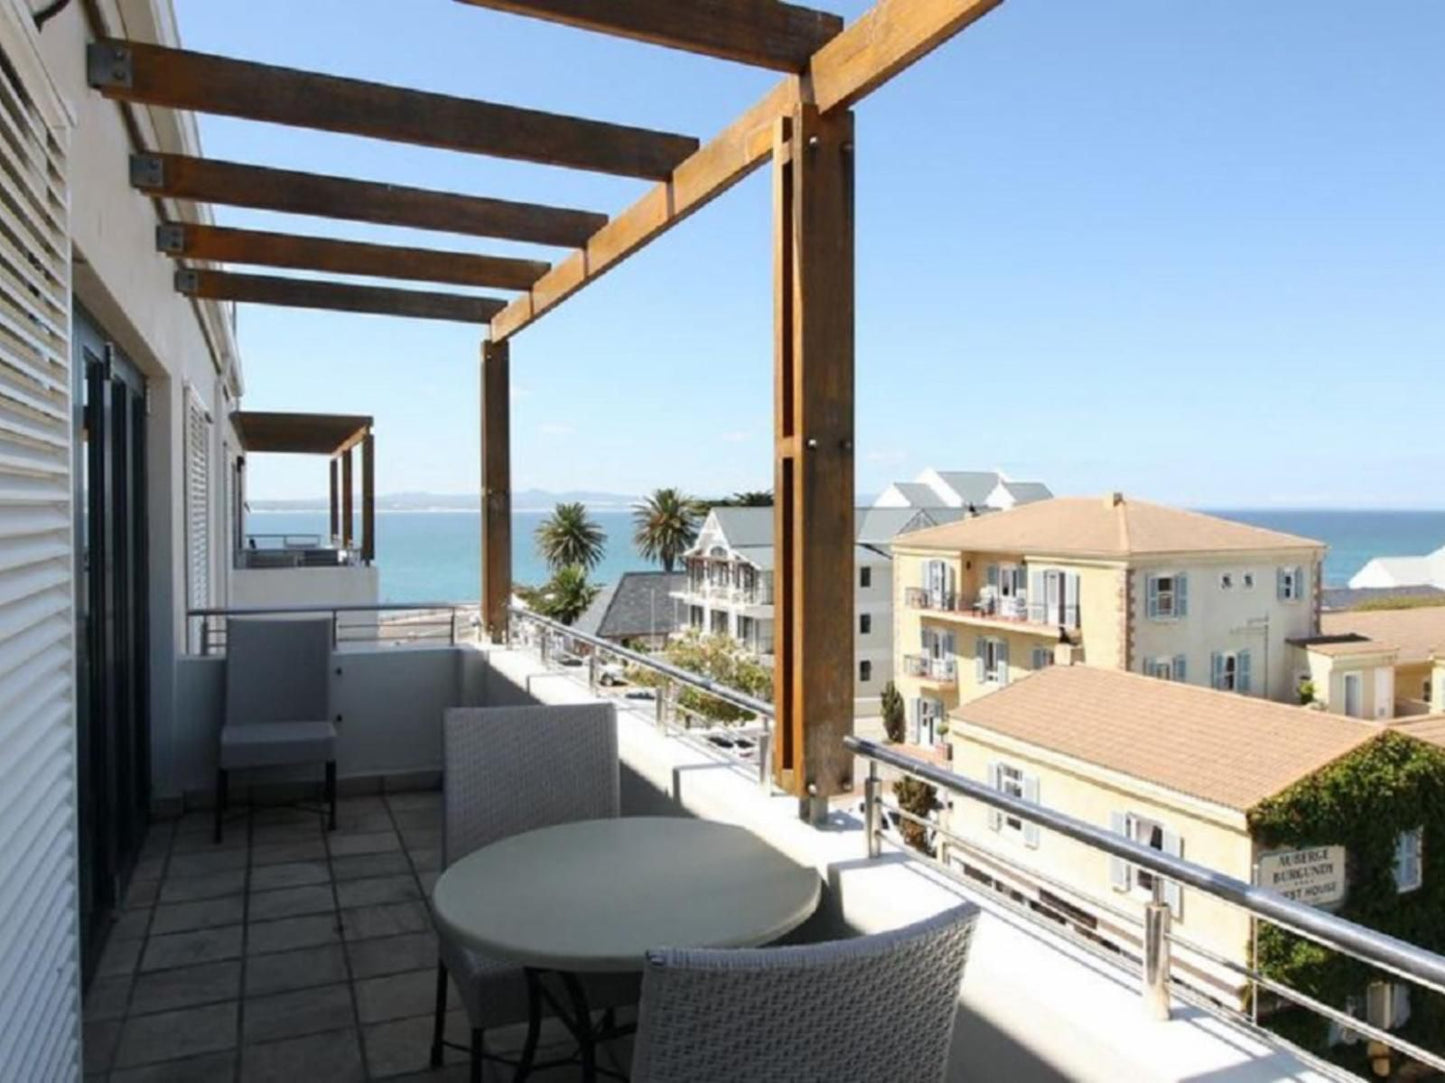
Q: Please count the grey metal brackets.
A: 4